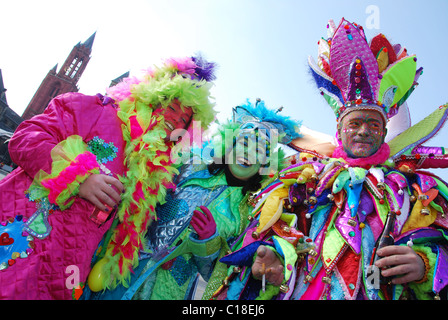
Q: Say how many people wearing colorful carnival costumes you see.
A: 3